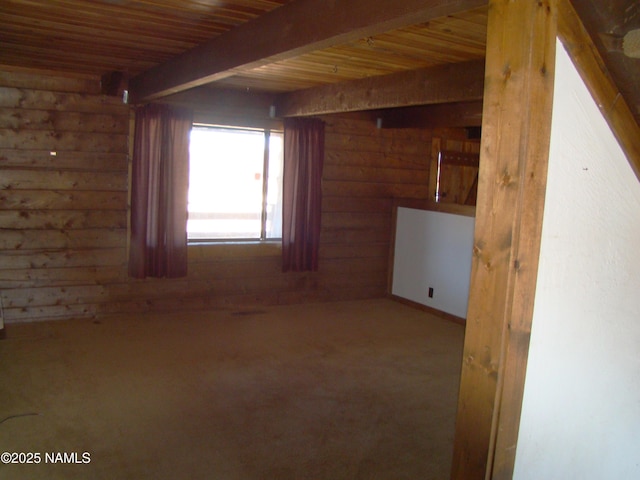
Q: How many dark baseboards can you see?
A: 1